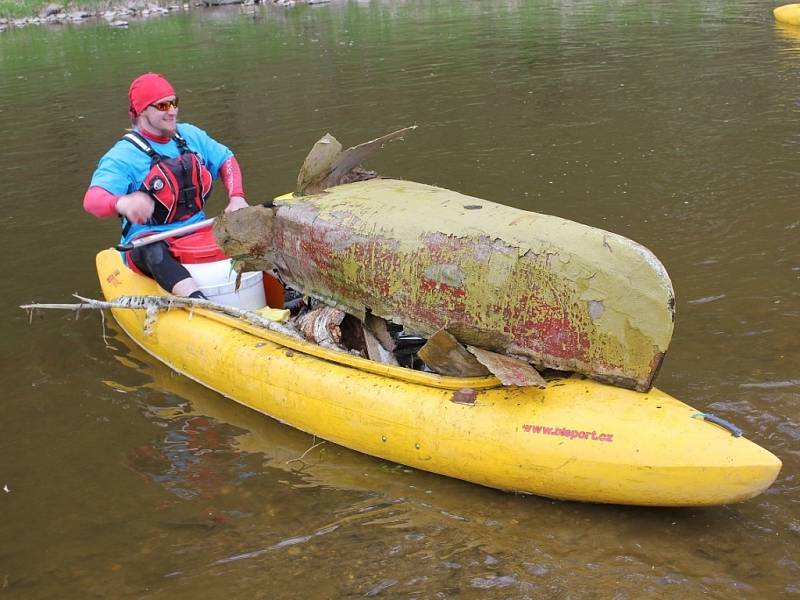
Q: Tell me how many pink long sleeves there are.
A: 2